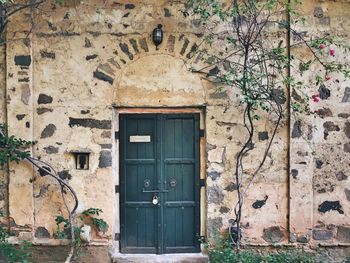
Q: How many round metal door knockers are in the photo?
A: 2